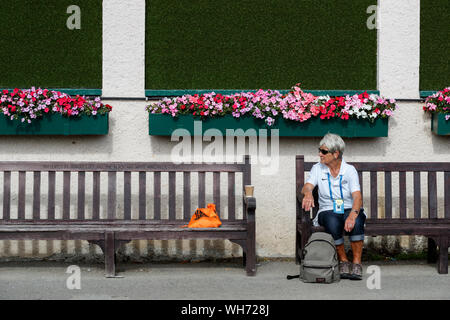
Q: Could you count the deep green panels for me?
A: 3